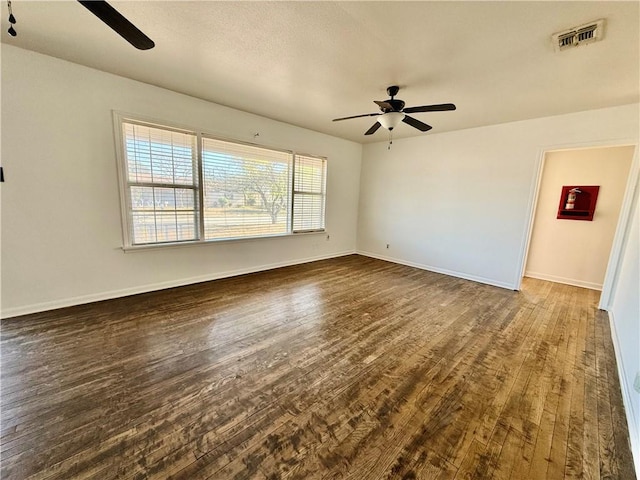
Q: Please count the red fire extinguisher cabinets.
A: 1